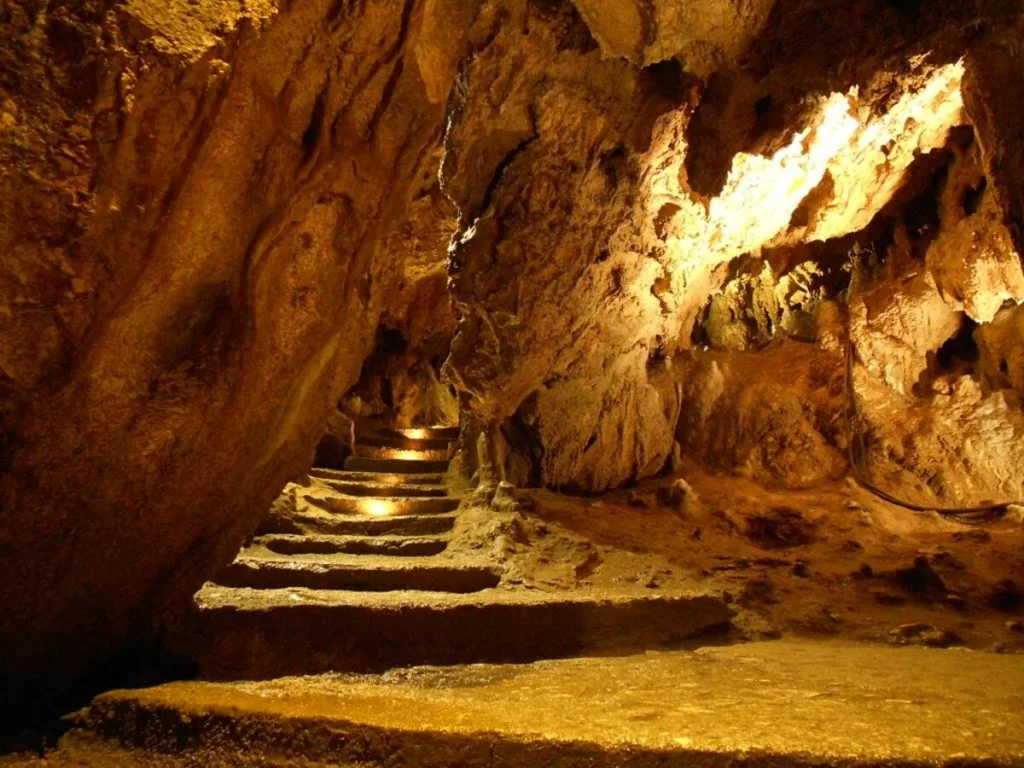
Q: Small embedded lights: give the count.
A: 3